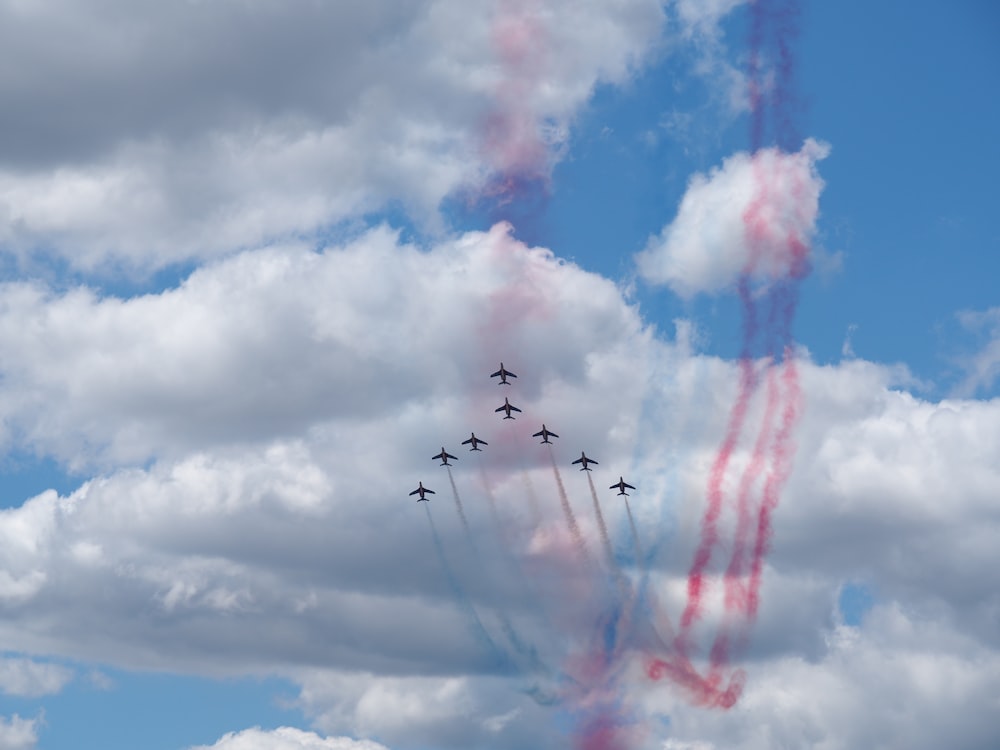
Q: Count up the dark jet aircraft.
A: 8